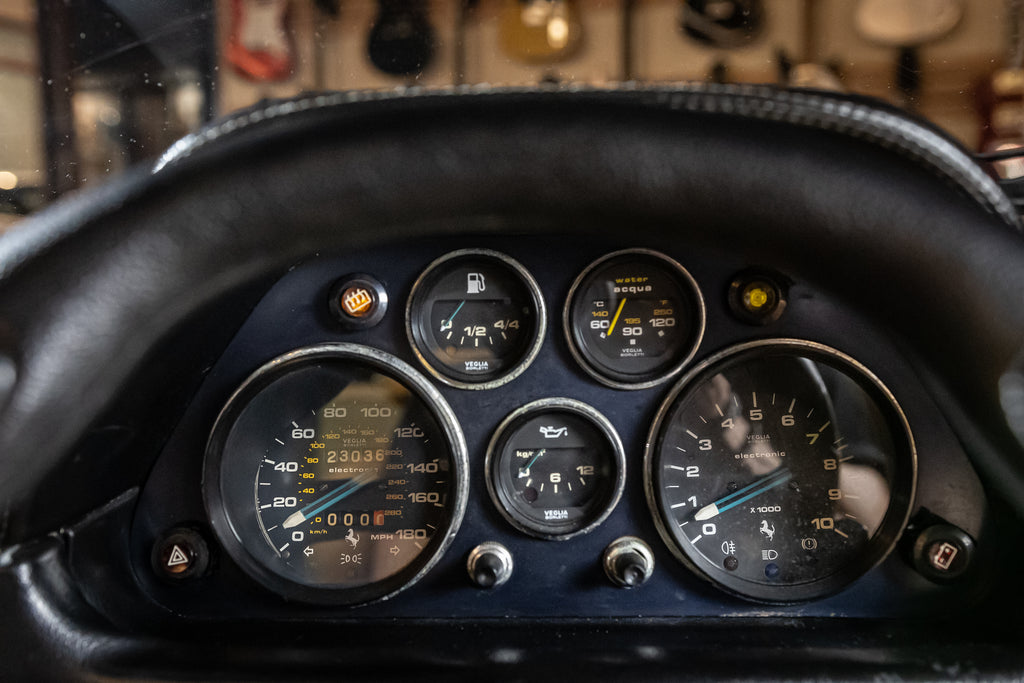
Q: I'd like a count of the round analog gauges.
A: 5